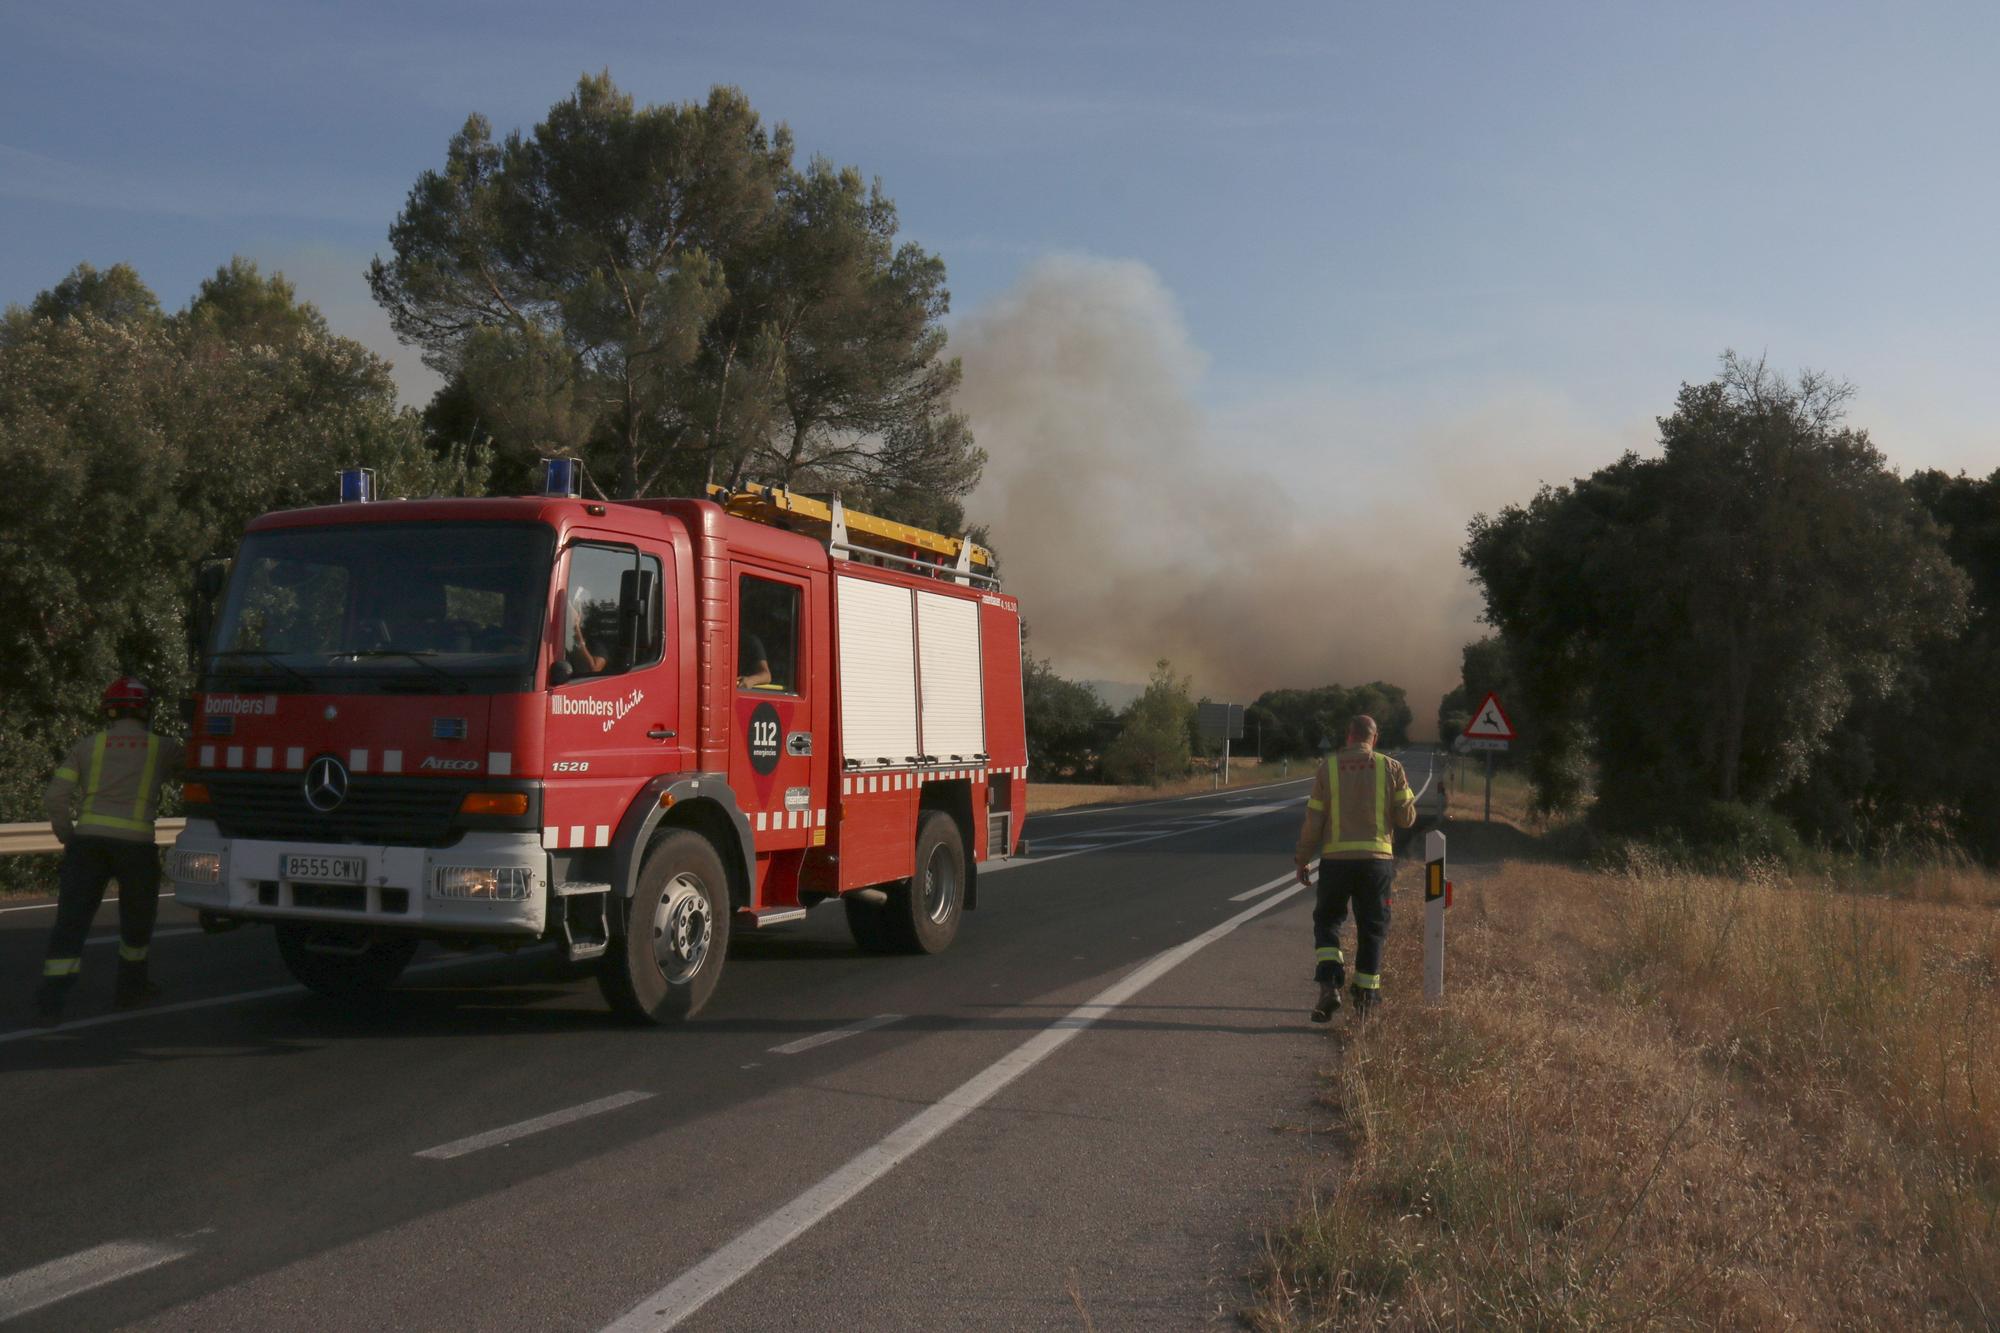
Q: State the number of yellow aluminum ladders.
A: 1